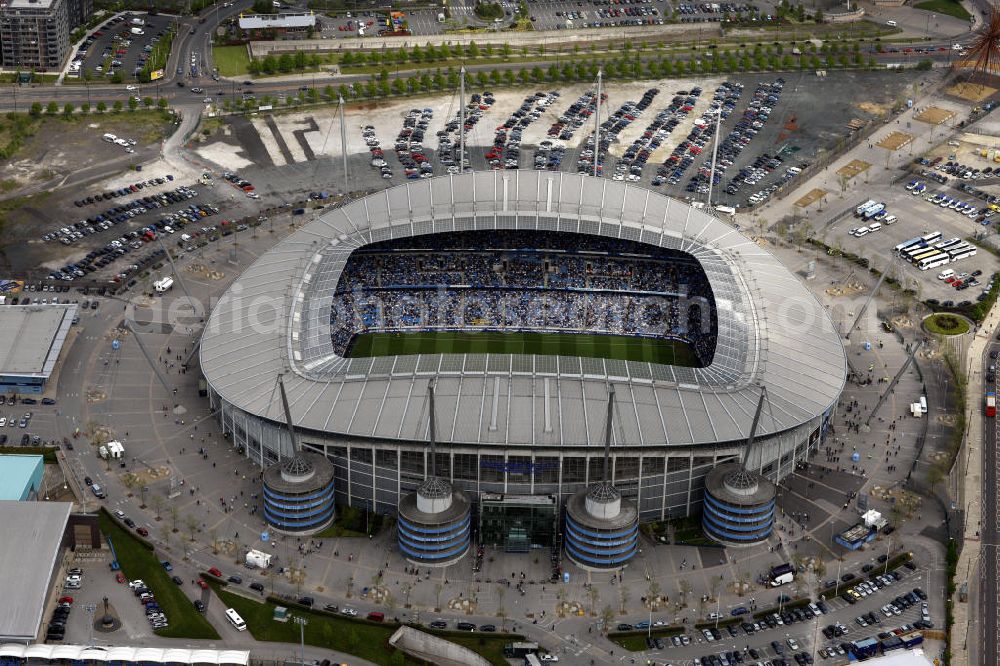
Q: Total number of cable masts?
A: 12